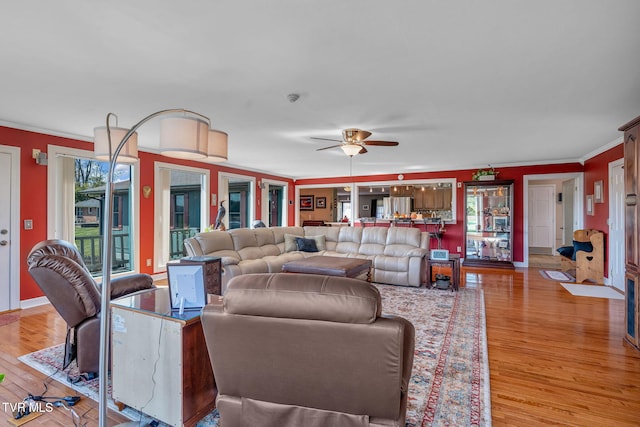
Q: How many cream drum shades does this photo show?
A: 3